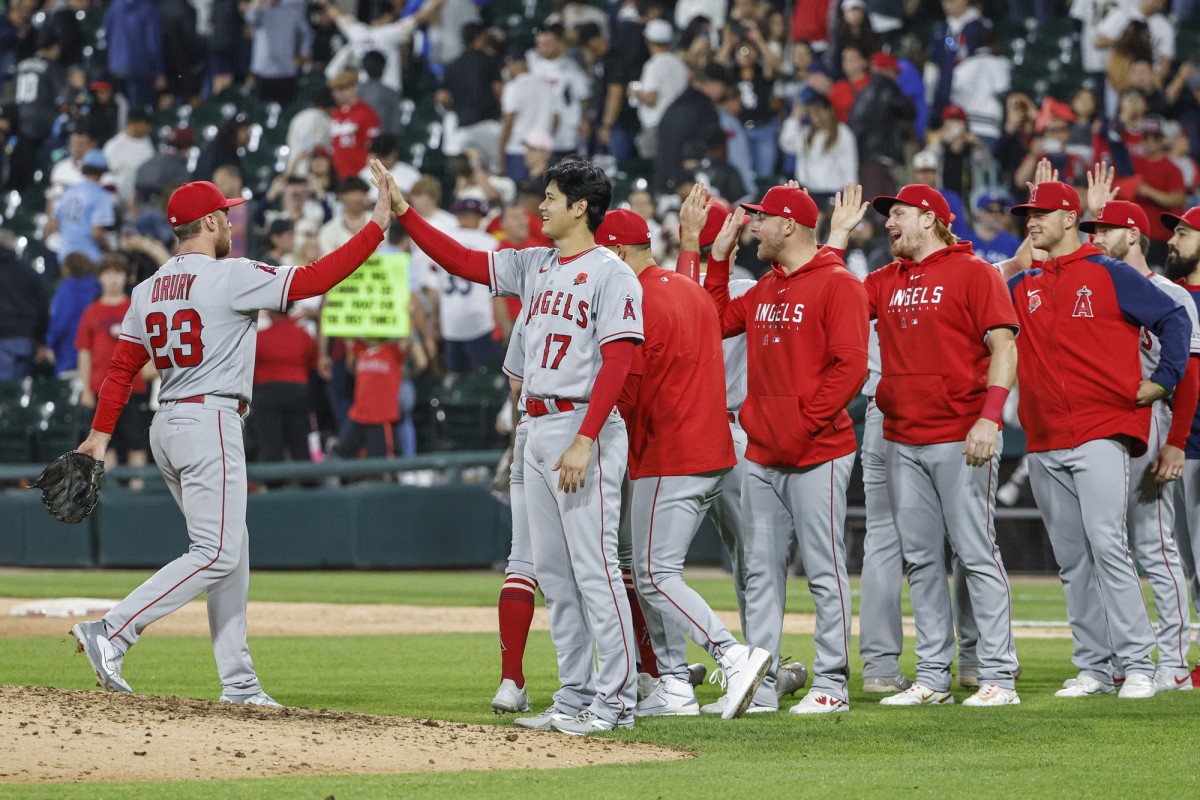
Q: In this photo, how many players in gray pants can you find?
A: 11